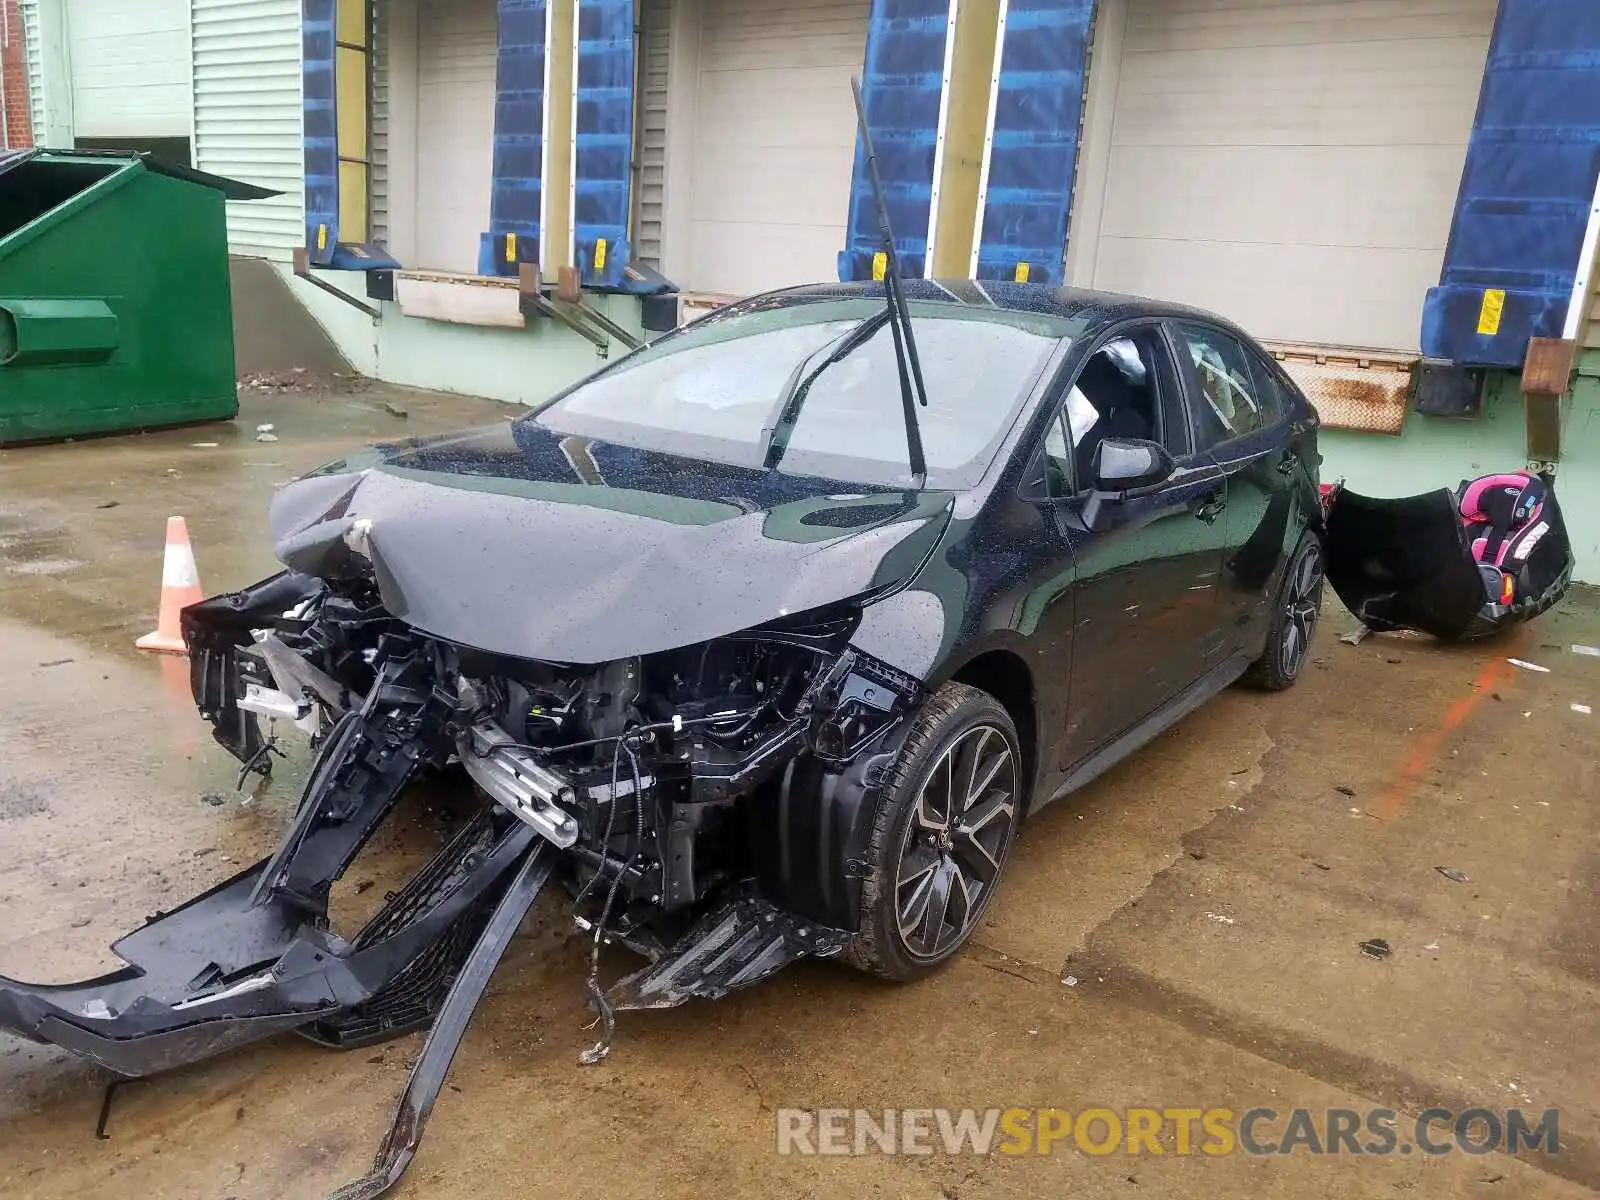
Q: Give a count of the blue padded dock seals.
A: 6